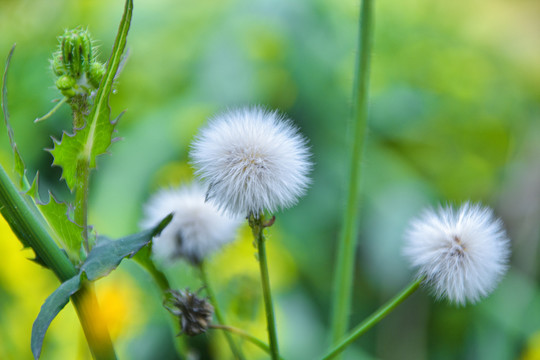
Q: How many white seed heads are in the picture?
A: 3